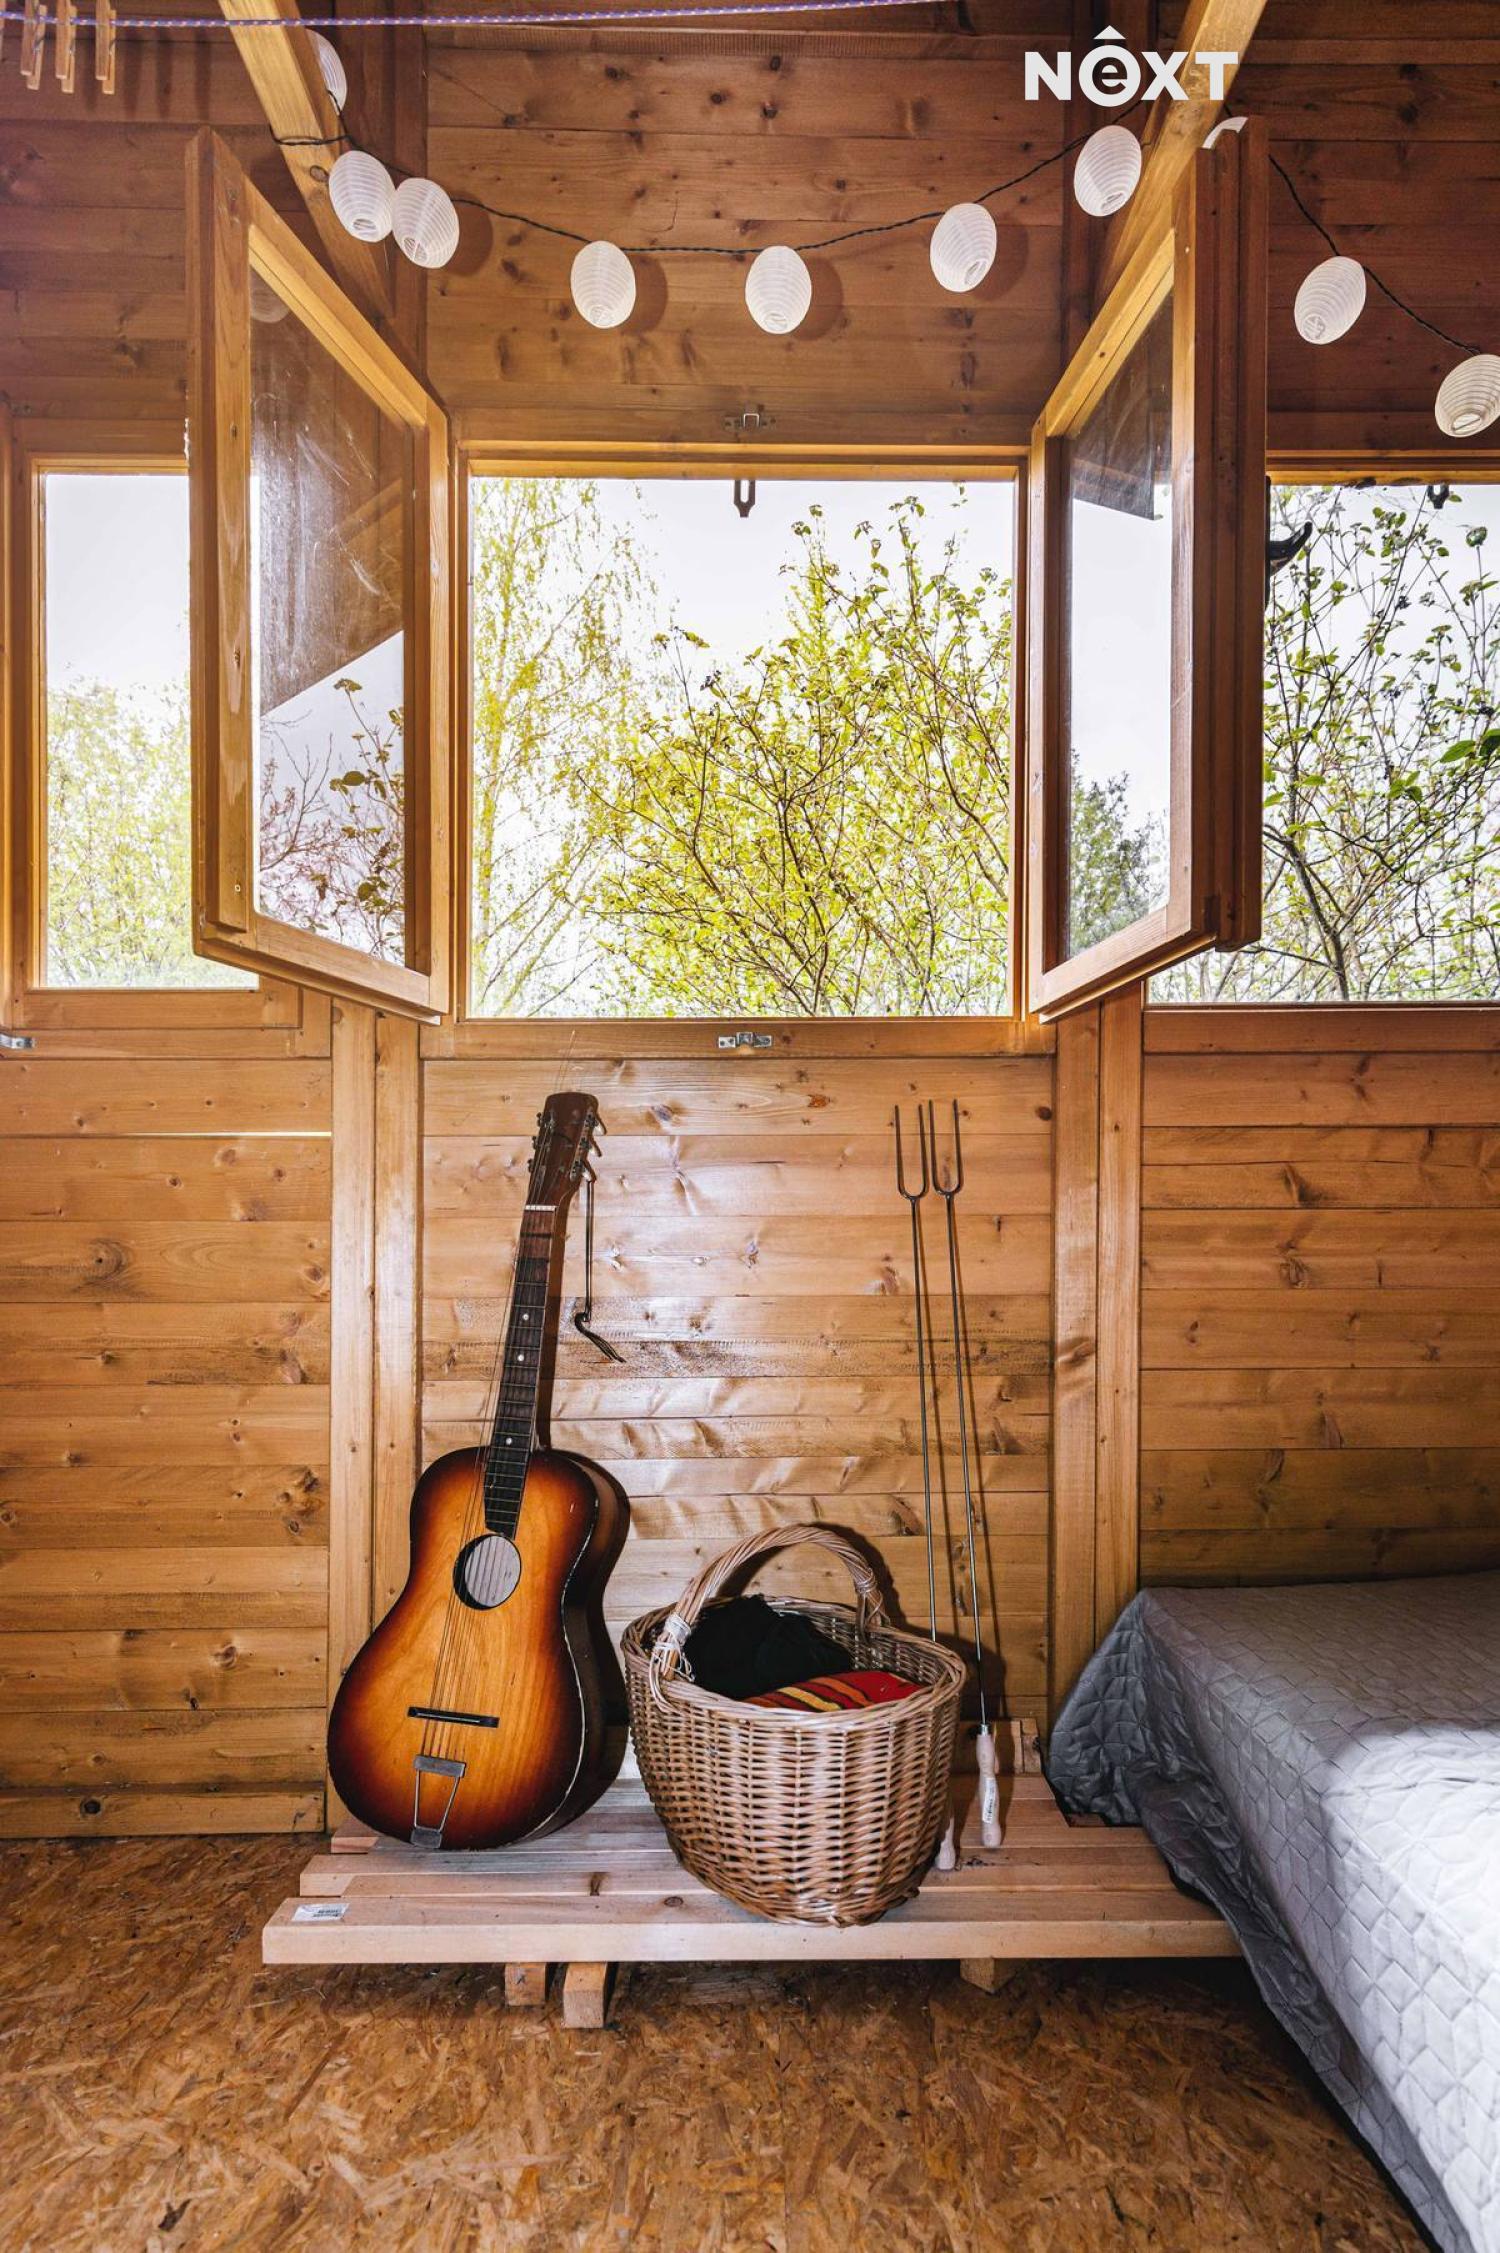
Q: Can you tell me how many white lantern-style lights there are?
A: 10